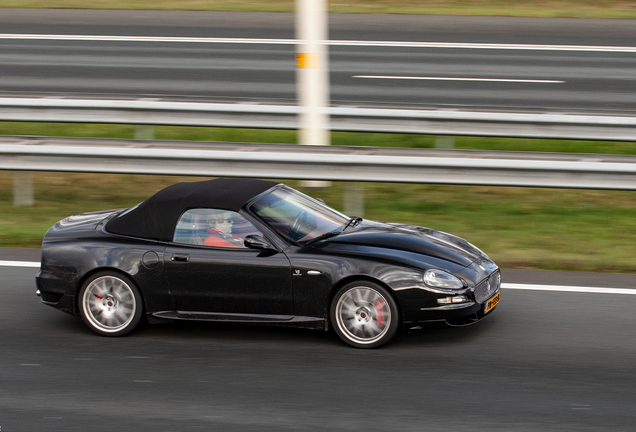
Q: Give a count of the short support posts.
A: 4